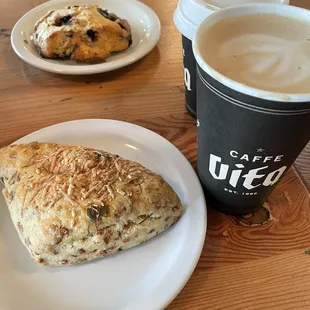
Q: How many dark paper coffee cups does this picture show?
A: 2